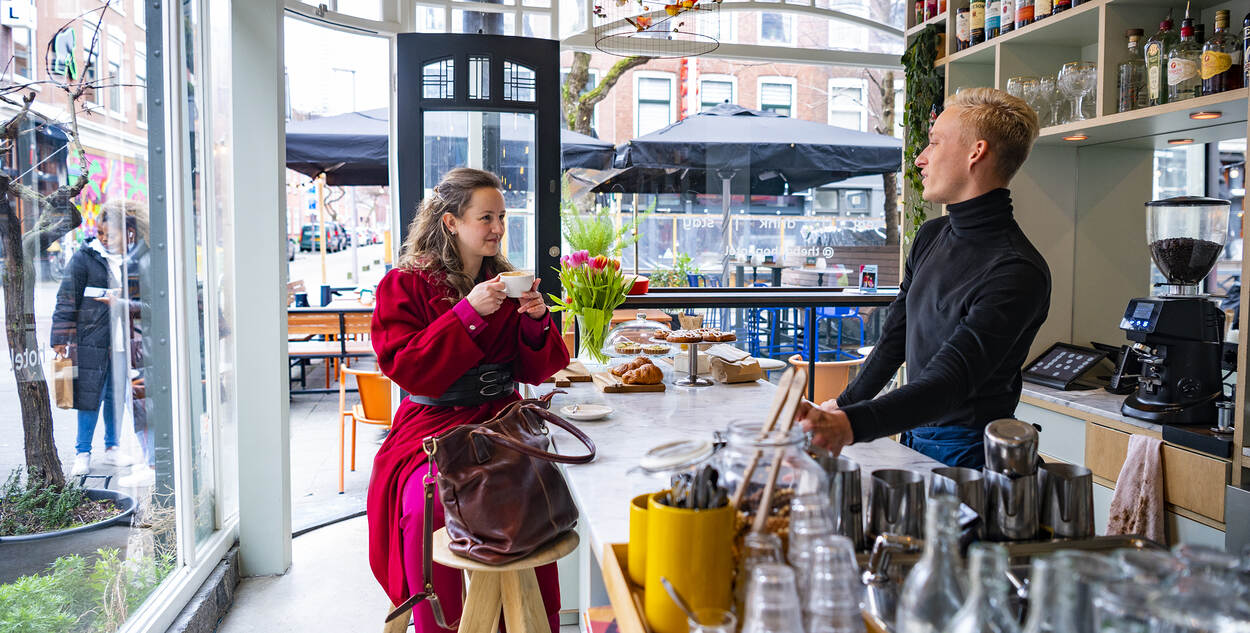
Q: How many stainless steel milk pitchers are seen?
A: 6